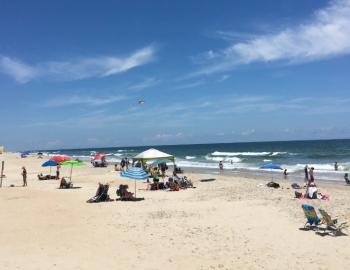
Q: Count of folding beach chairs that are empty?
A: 2